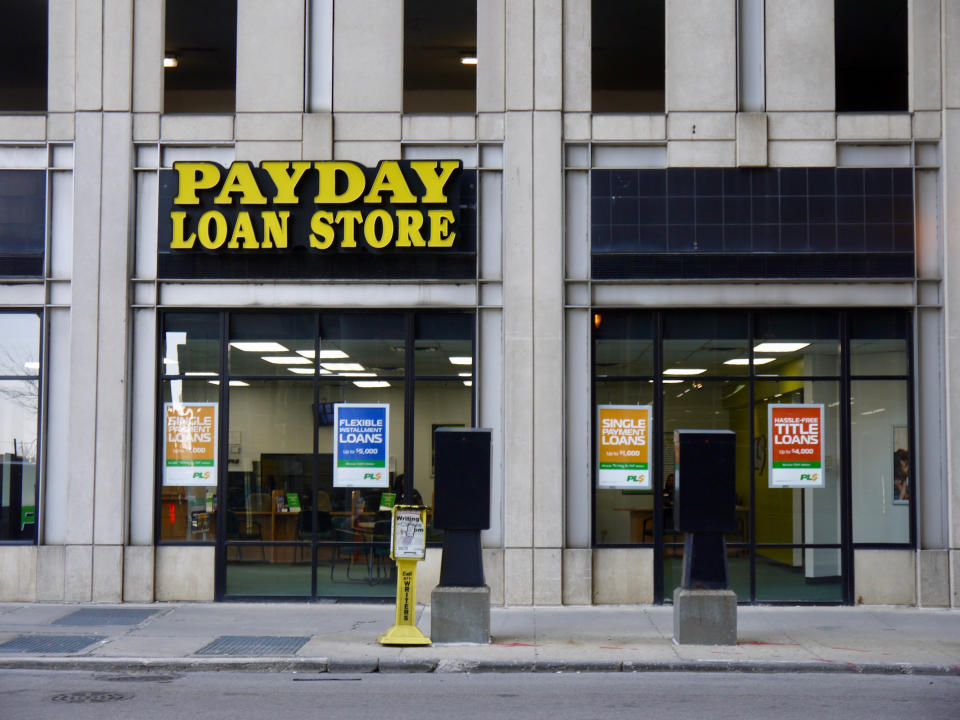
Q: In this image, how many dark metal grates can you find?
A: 3